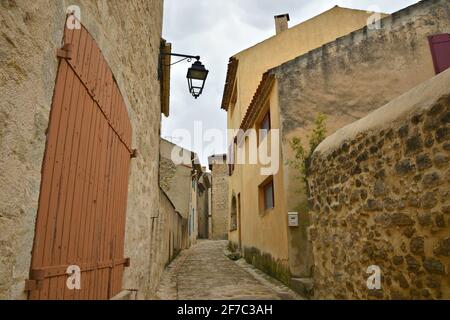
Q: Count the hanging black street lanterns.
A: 1